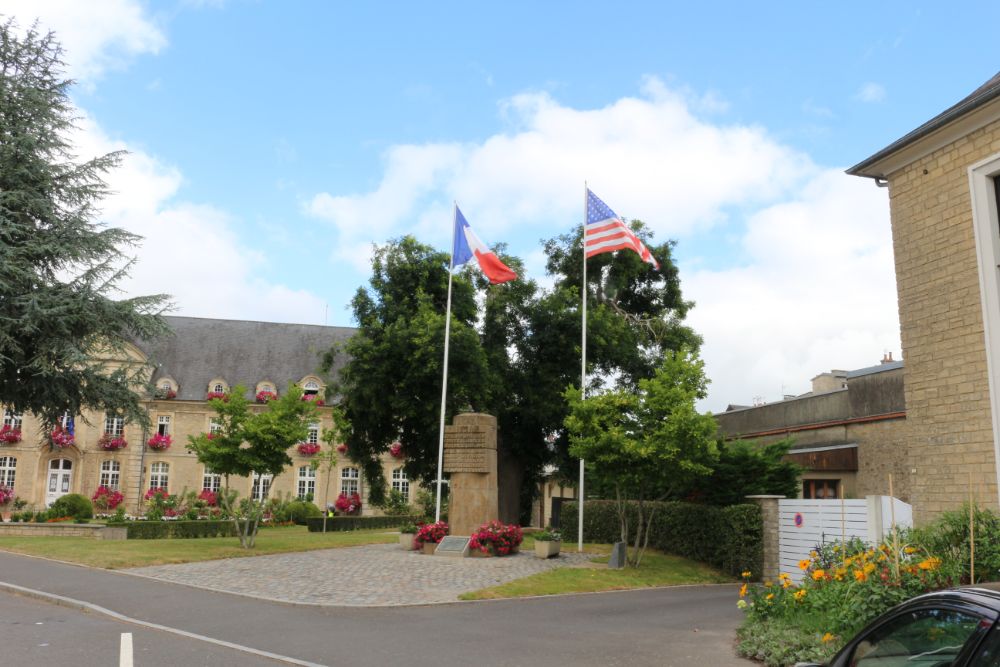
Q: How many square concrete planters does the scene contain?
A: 2